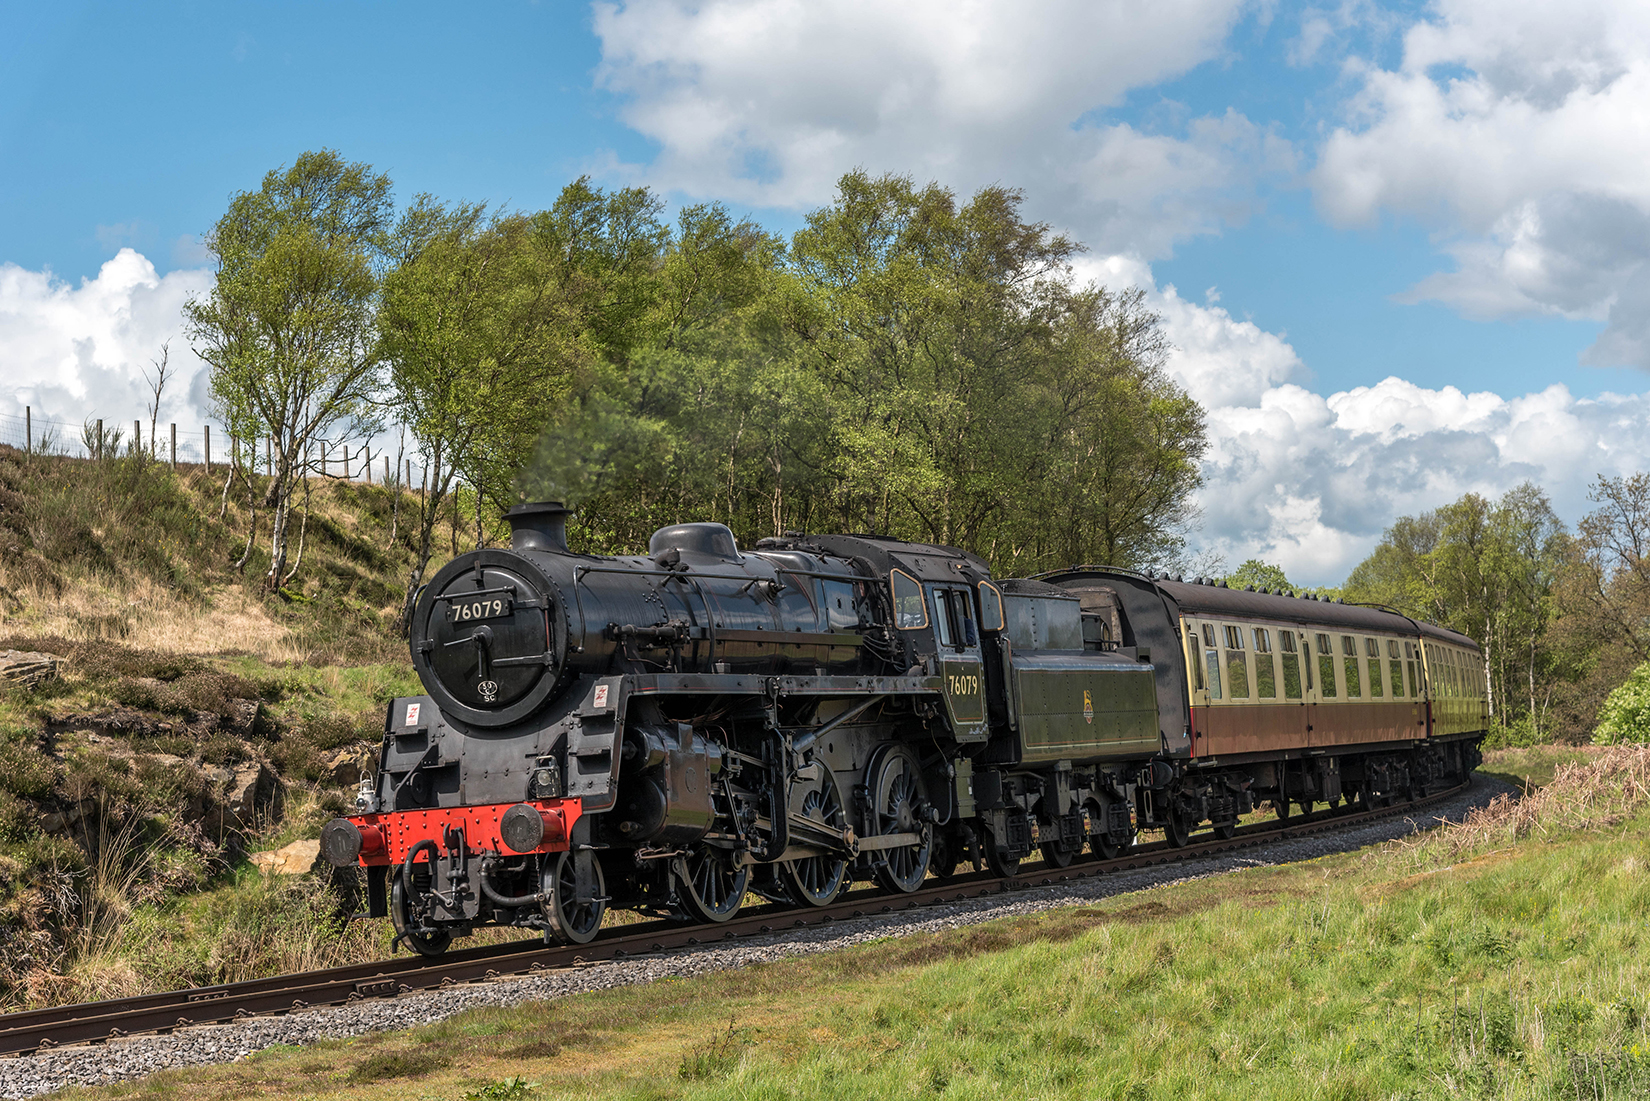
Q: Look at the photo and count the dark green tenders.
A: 1